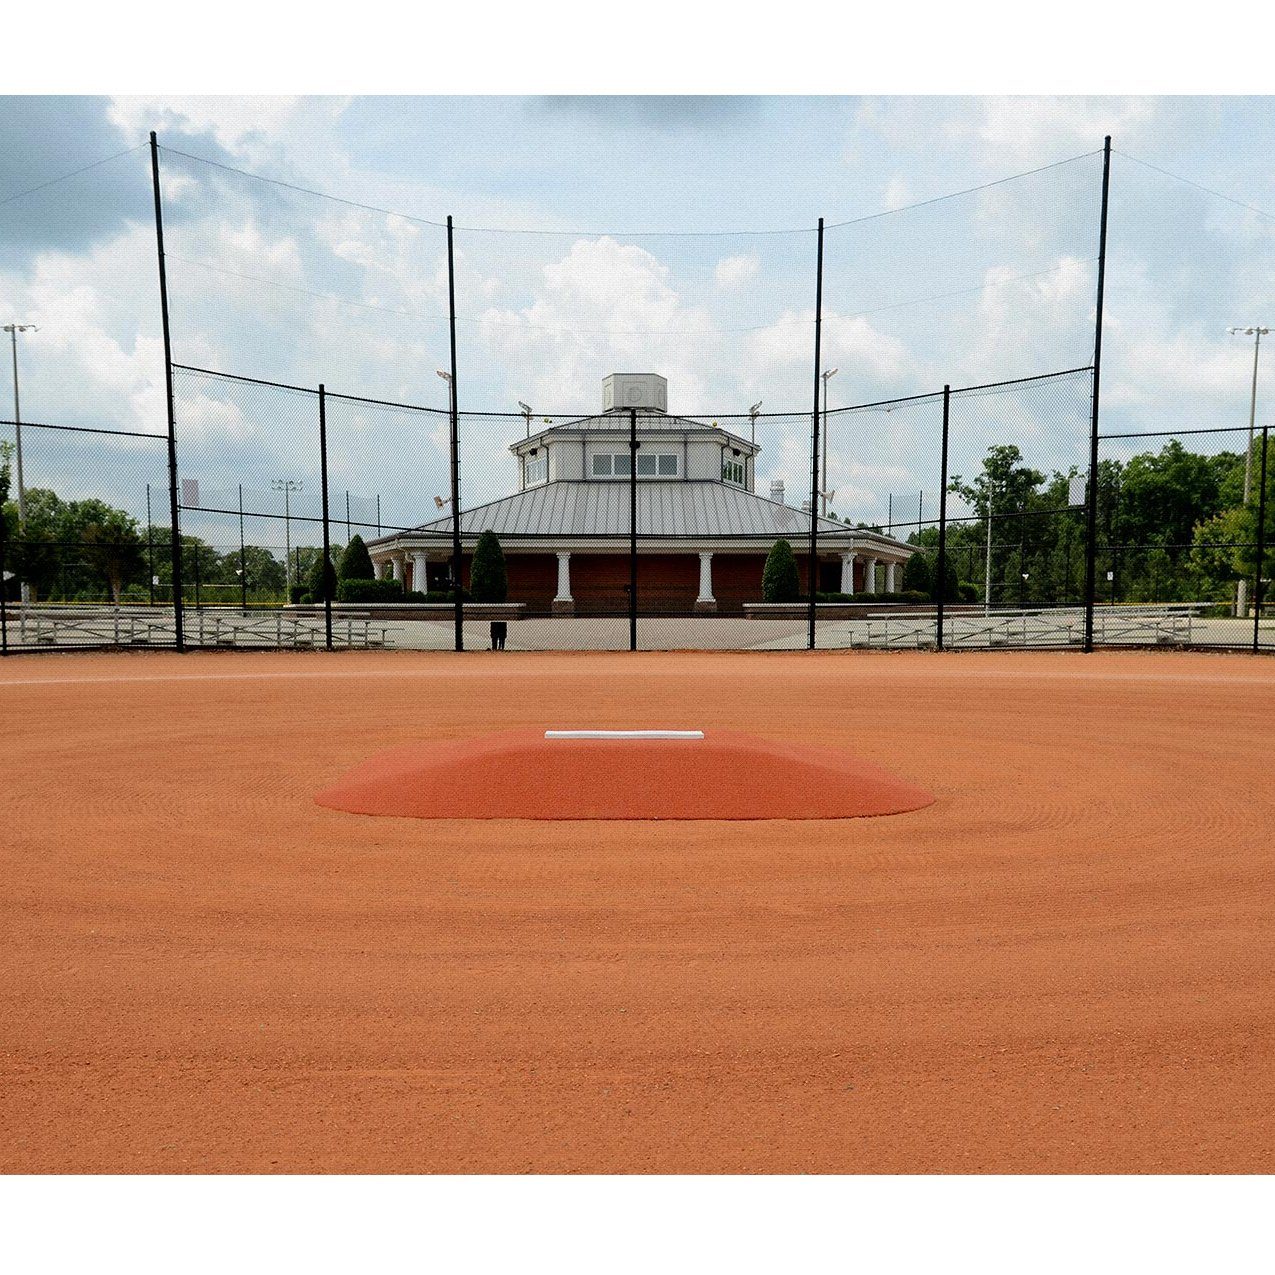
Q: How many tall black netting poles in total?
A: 4